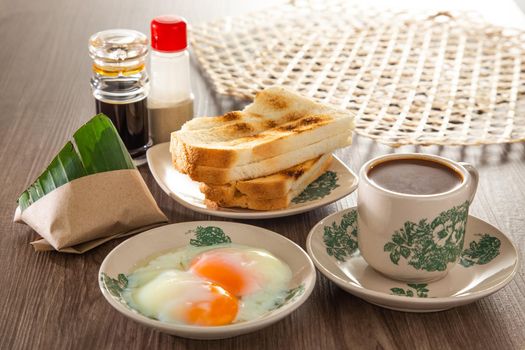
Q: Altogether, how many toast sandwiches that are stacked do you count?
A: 2